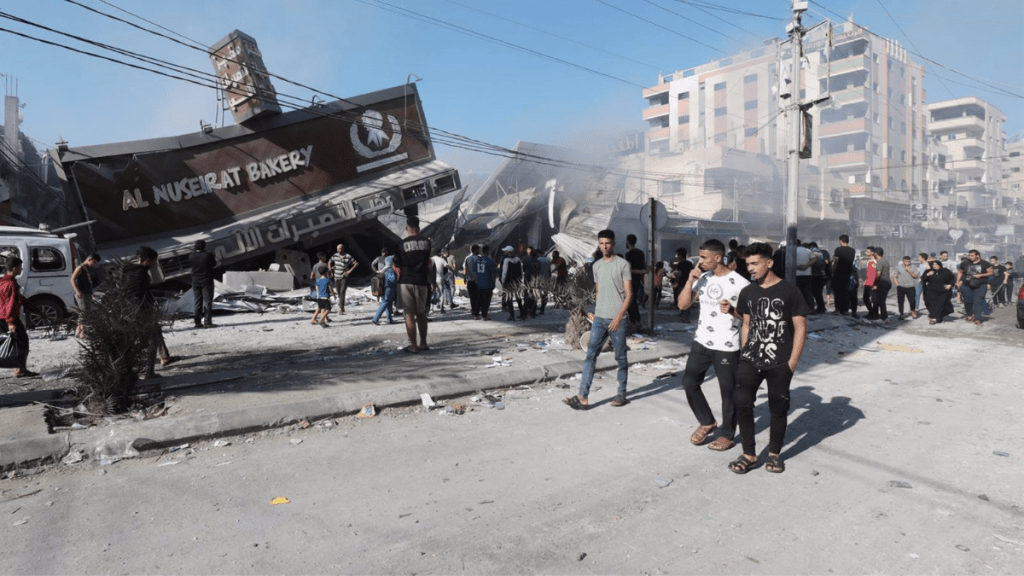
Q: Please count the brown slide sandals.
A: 2